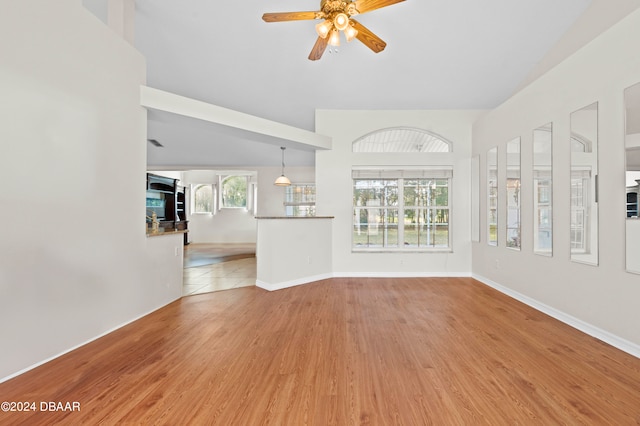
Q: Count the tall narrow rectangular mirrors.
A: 6